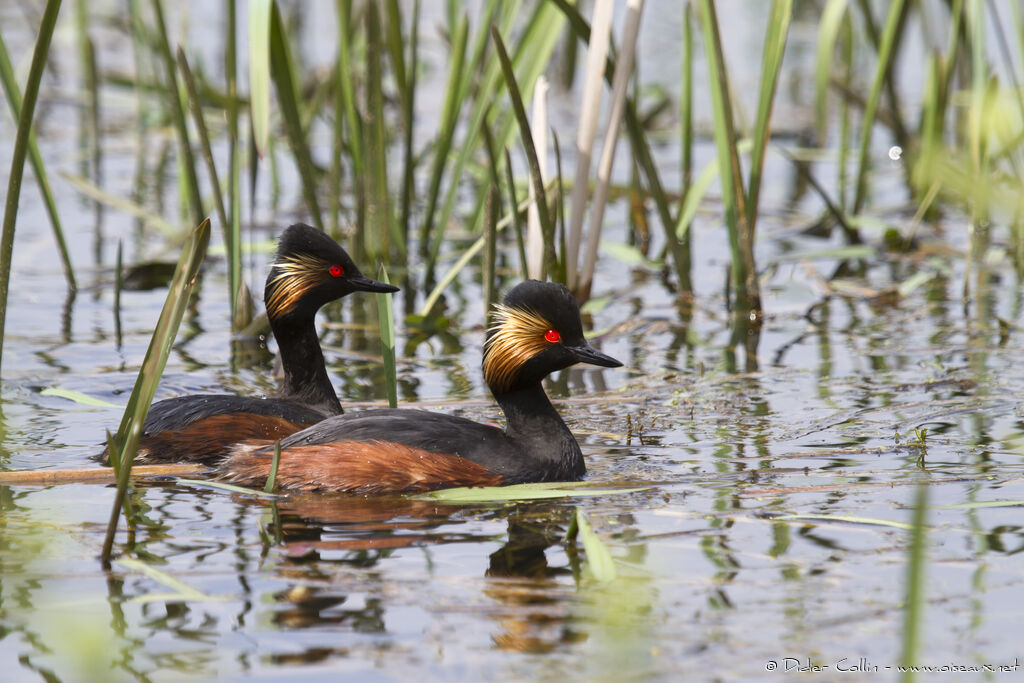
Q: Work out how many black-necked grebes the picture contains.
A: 2